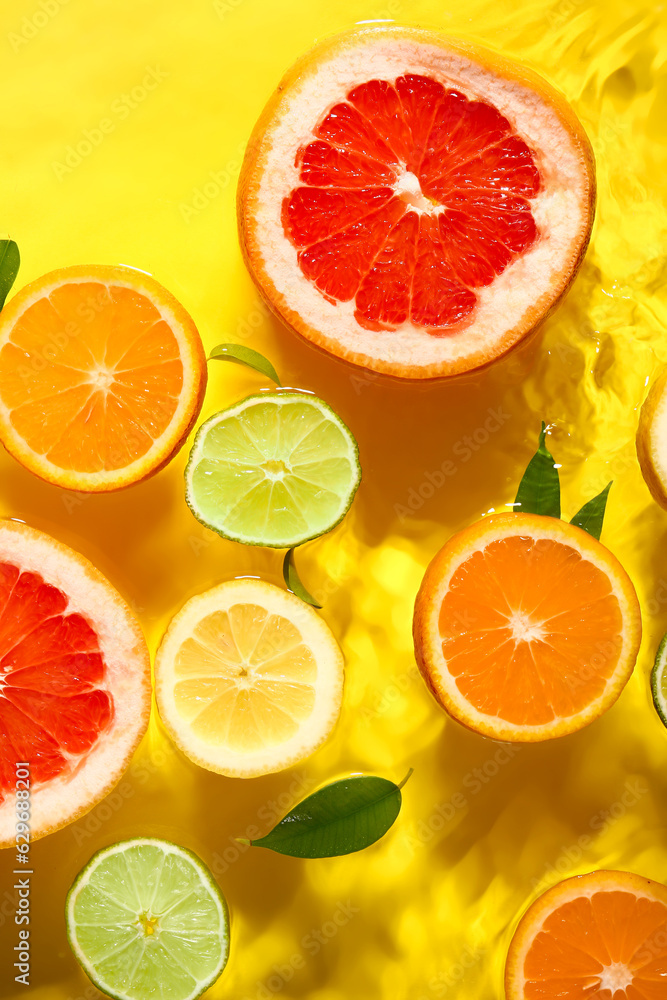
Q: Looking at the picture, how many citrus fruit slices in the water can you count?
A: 10